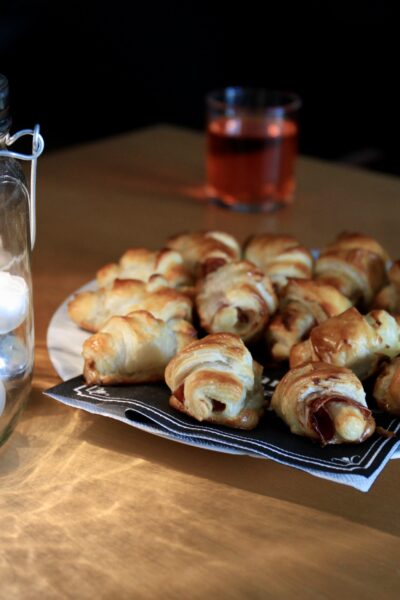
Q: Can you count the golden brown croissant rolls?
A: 13